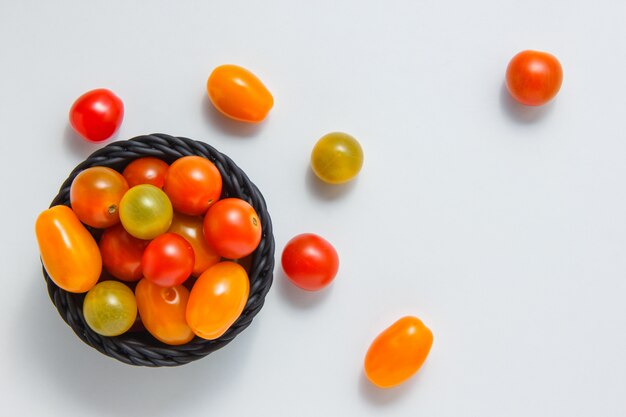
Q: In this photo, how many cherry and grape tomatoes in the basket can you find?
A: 12